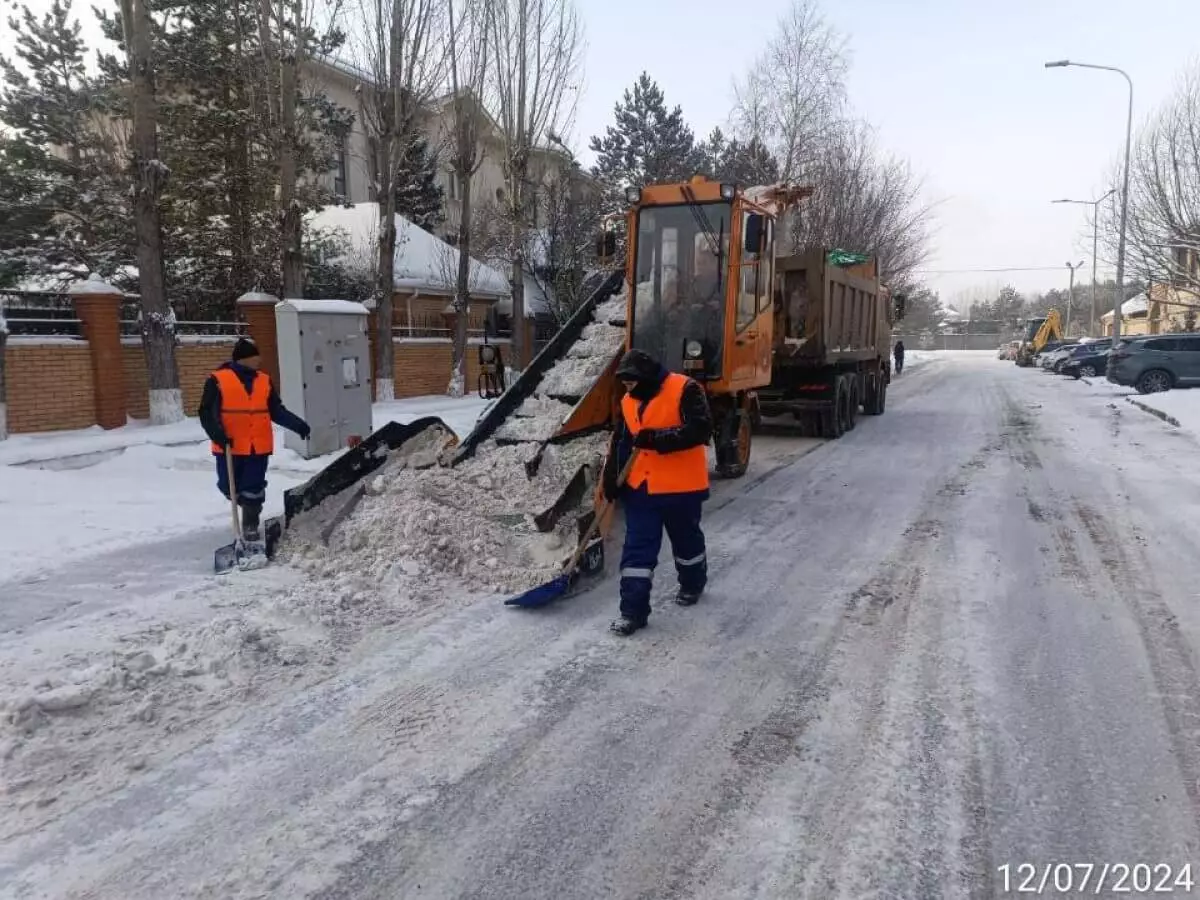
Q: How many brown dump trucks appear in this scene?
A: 1